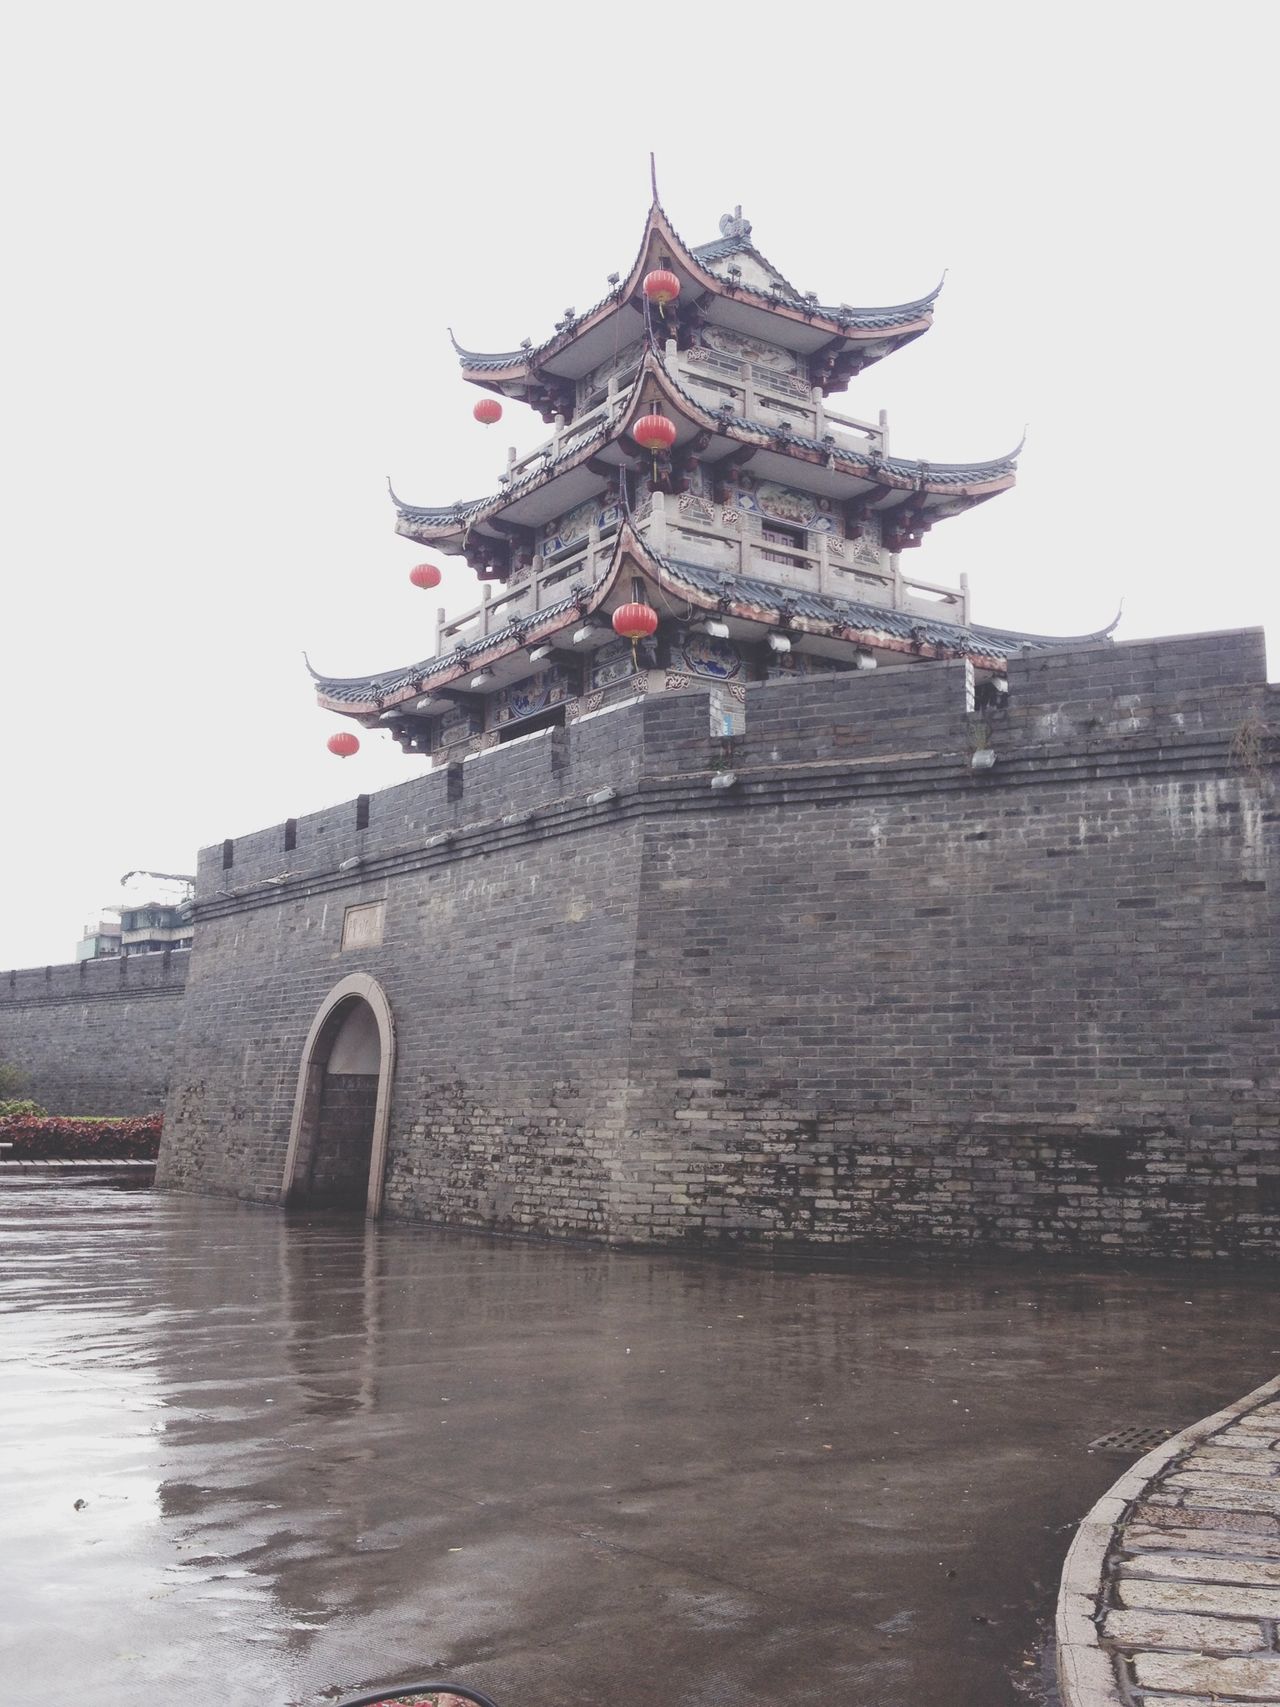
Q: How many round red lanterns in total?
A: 6